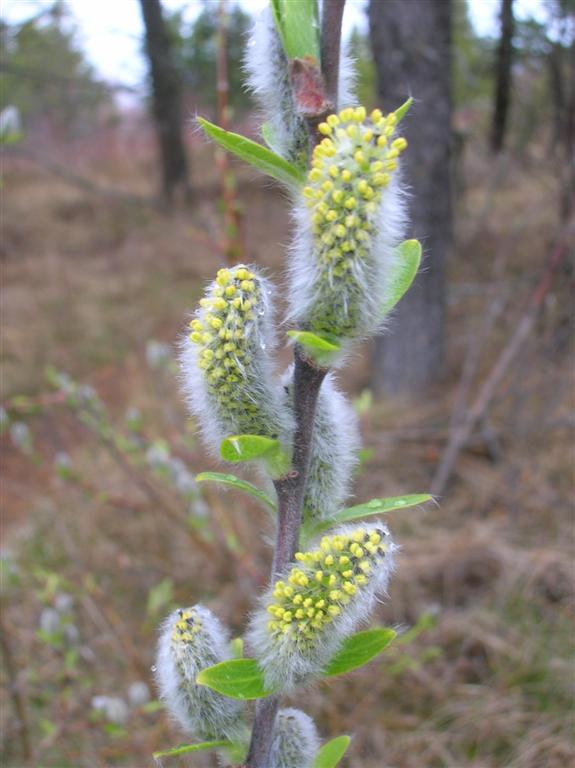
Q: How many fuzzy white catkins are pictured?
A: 7